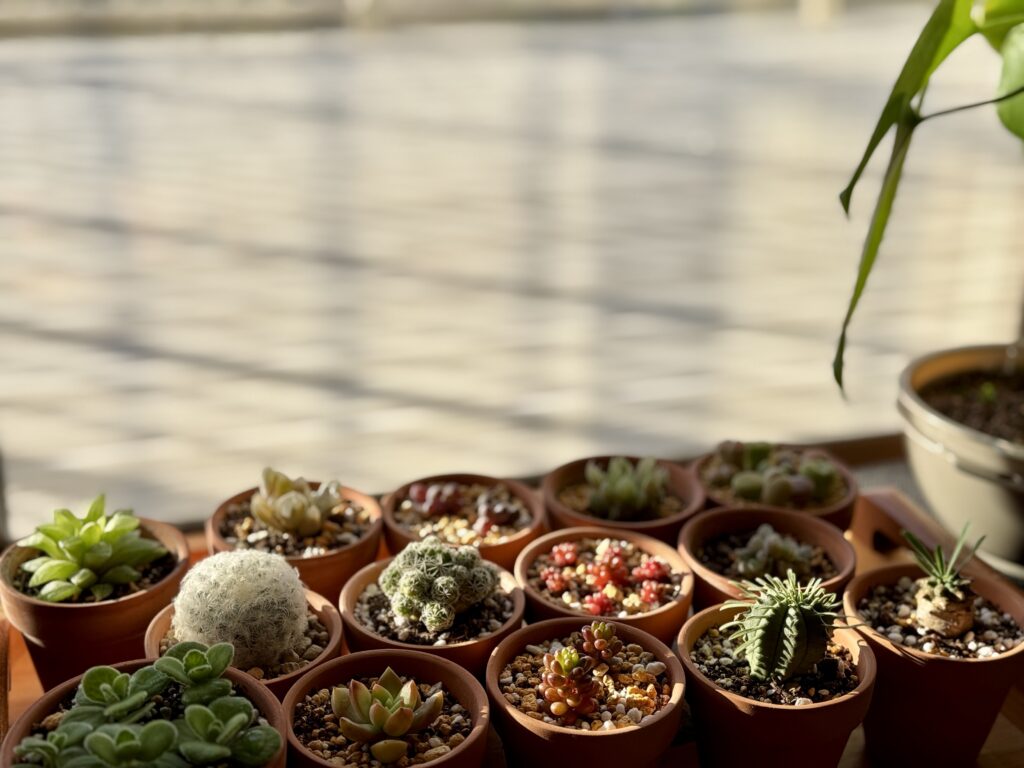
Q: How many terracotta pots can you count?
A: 14